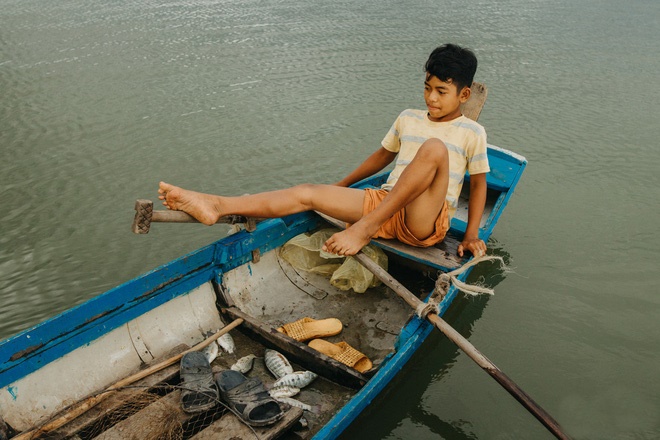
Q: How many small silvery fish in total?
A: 7